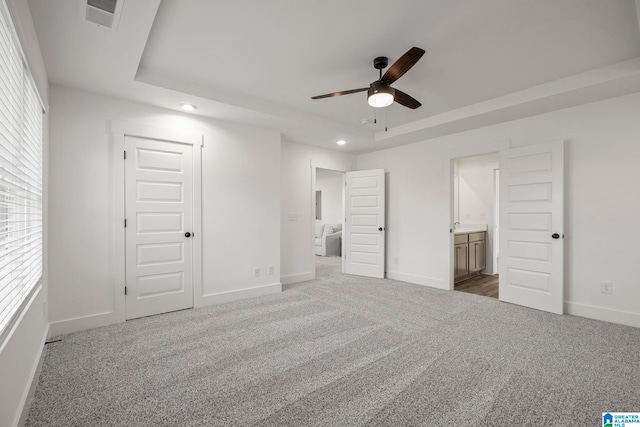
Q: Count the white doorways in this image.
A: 3